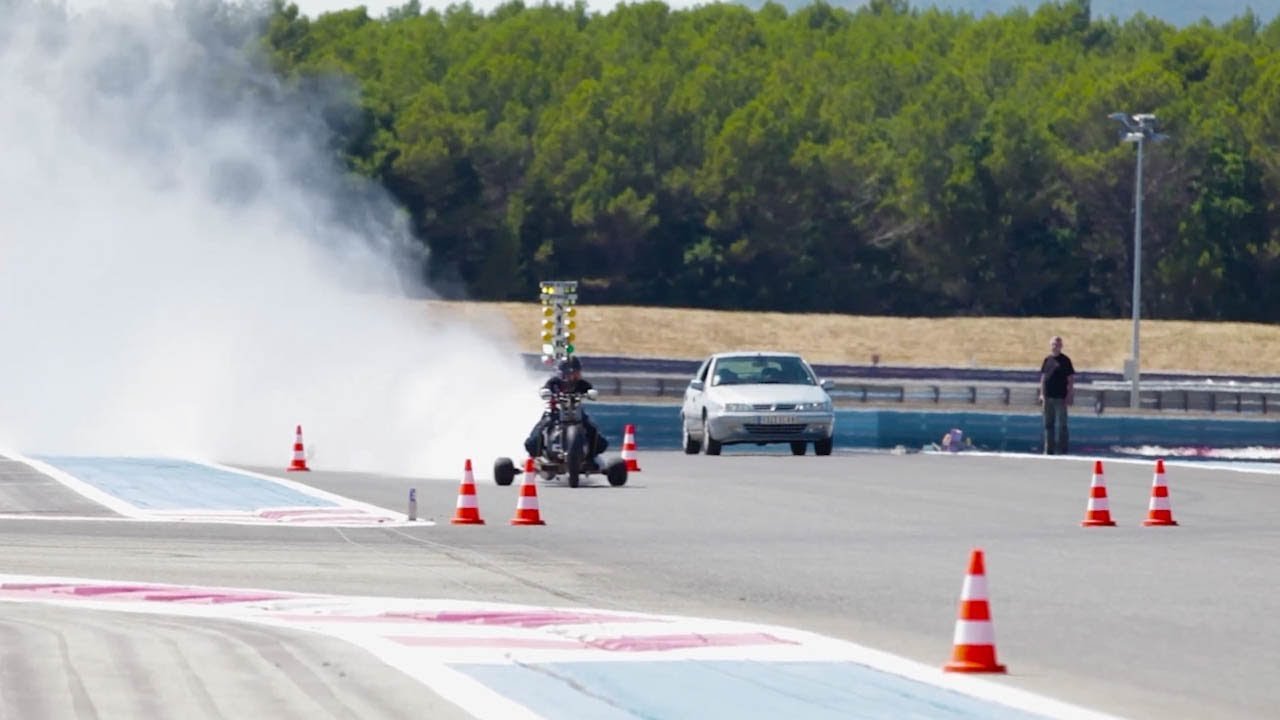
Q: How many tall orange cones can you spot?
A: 7